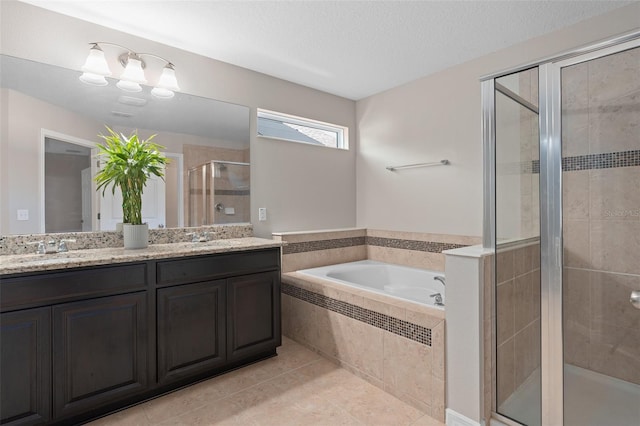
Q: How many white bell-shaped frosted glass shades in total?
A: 3